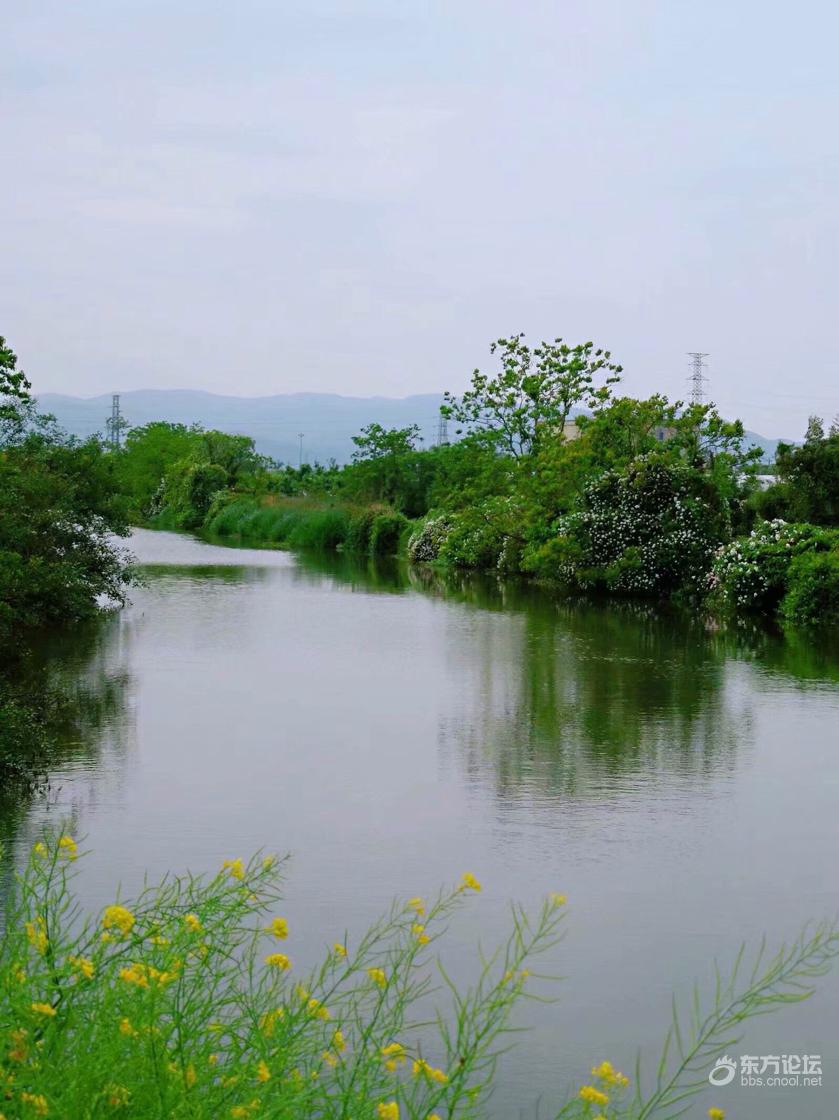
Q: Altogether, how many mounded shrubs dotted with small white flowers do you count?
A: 3